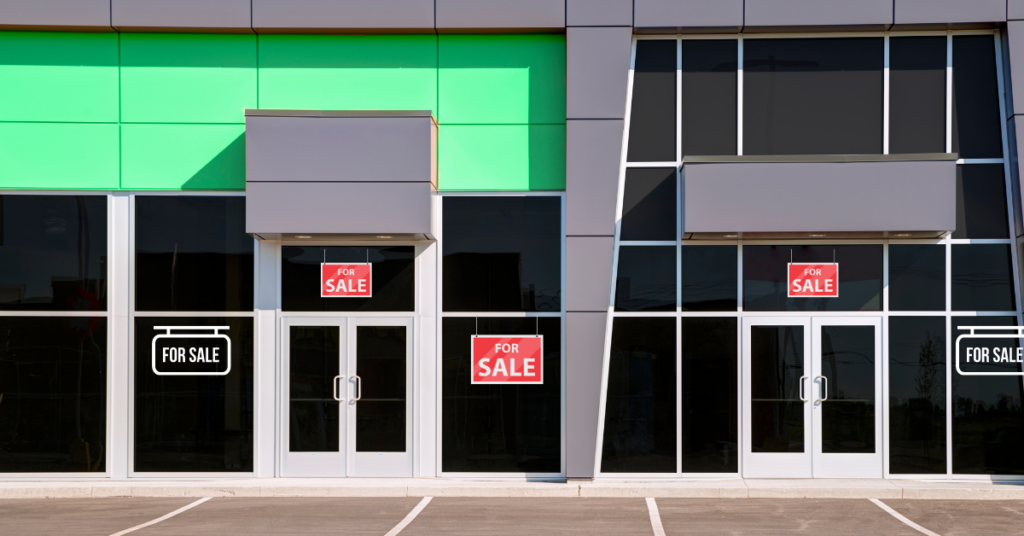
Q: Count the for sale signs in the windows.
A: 5